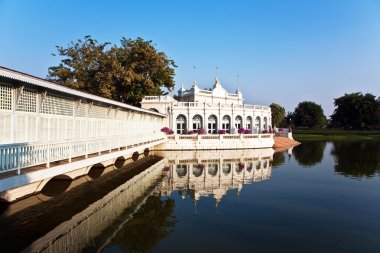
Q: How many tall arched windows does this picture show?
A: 8